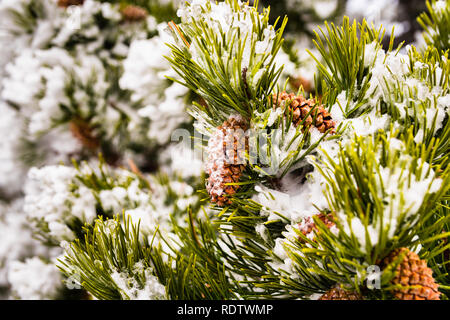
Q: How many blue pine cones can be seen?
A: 0